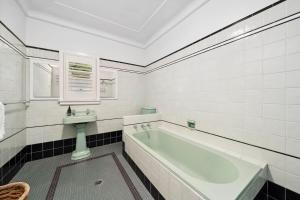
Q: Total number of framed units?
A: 3